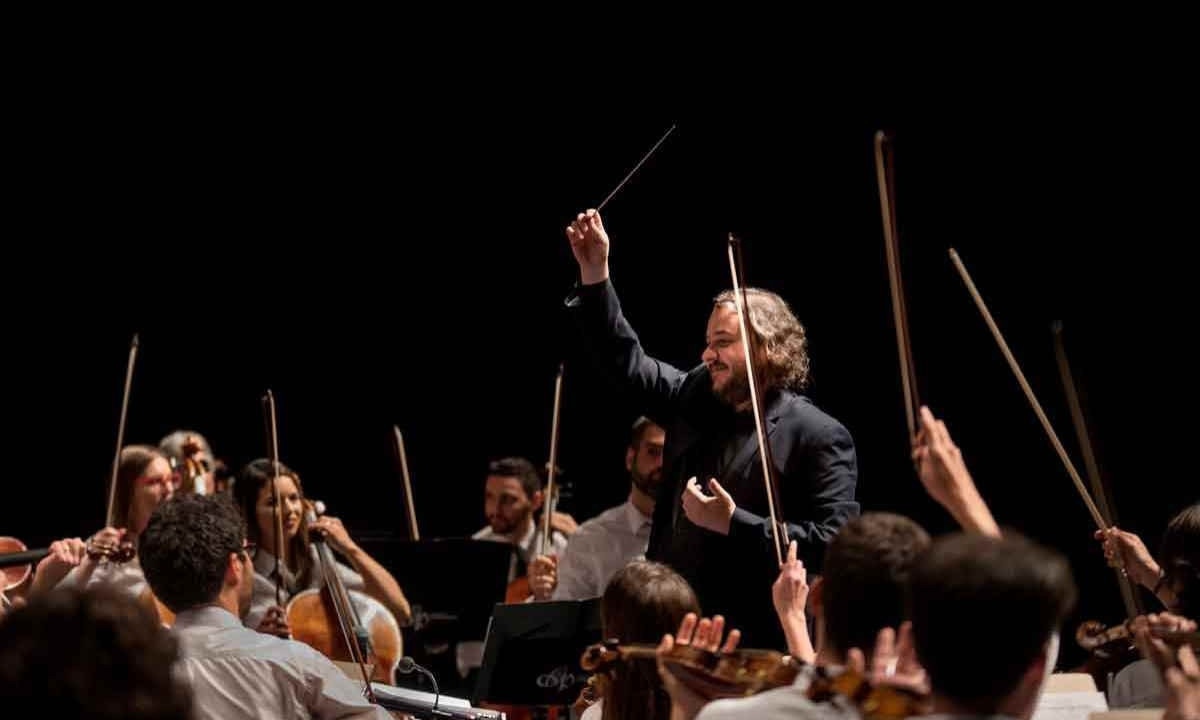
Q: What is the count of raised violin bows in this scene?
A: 8